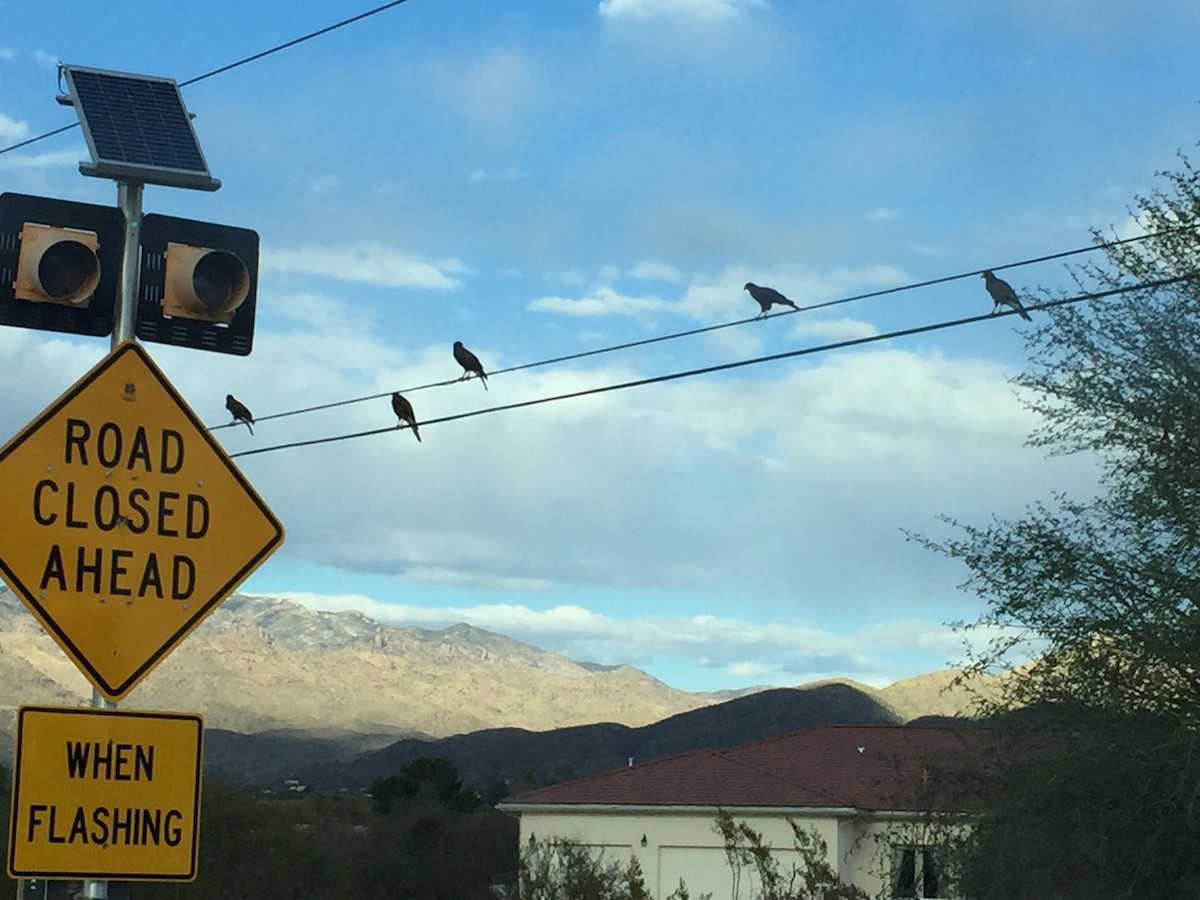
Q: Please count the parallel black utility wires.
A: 3